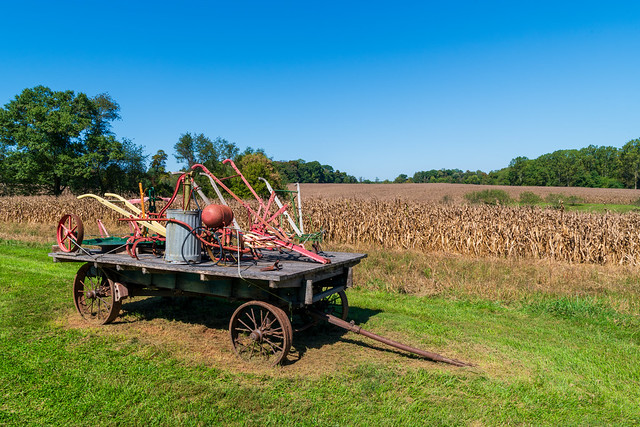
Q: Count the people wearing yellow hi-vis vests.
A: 0